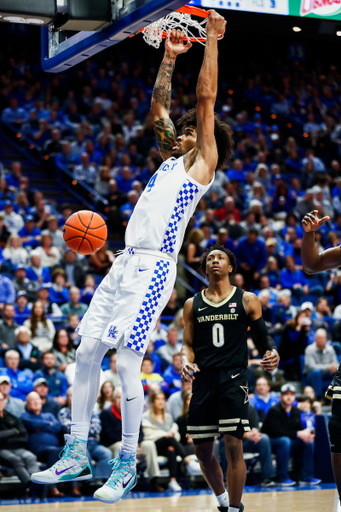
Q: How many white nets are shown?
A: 1